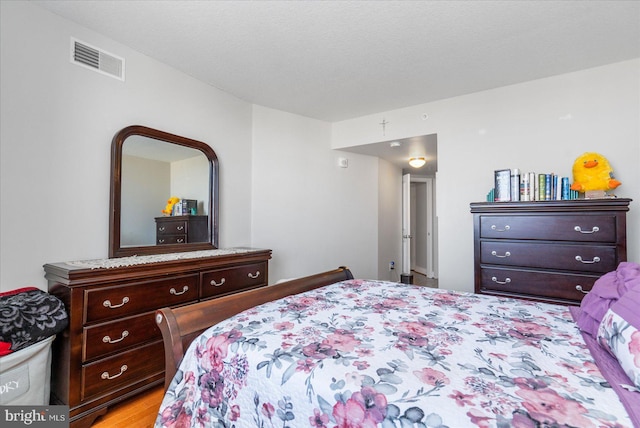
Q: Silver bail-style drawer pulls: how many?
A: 12